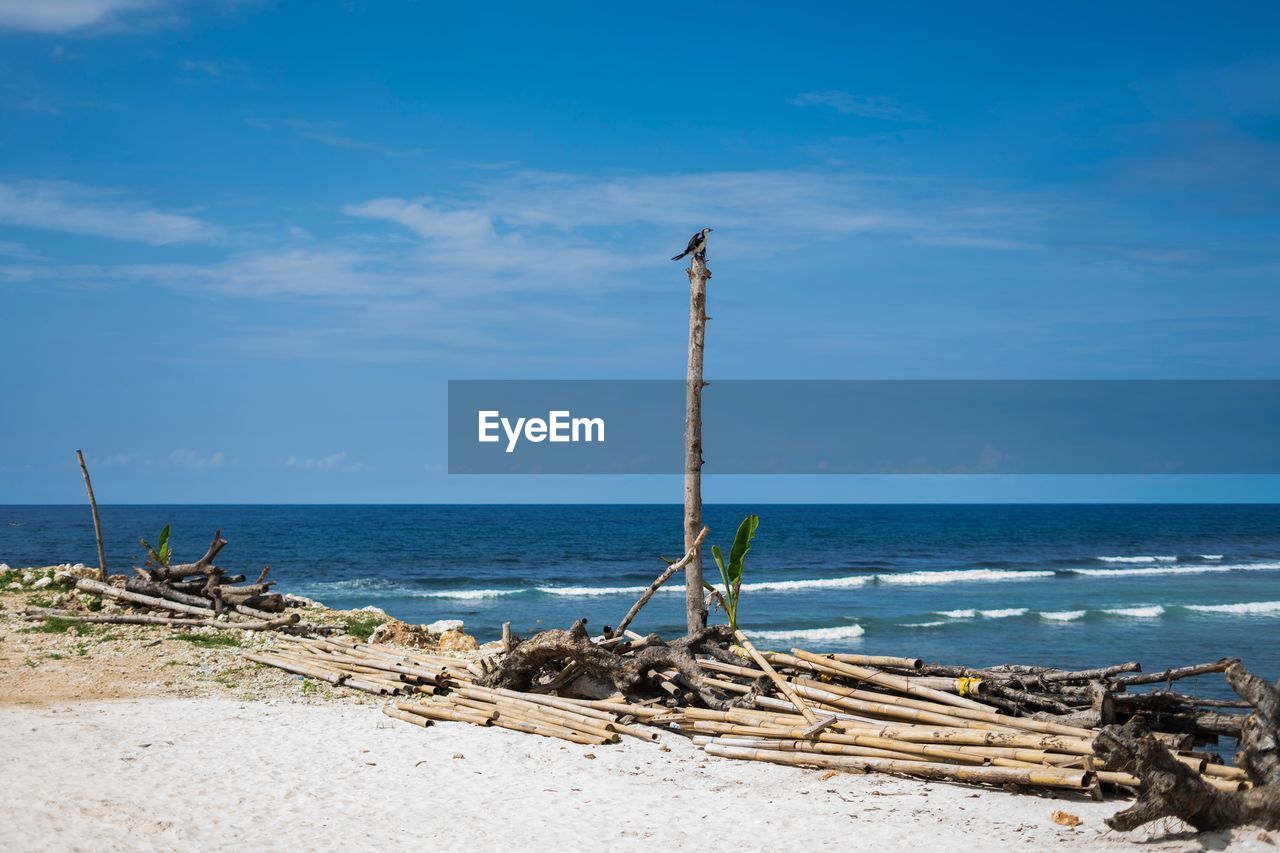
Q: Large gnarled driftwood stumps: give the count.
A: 2